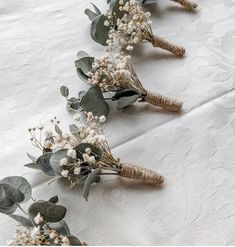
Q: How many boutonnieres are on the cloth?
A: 5